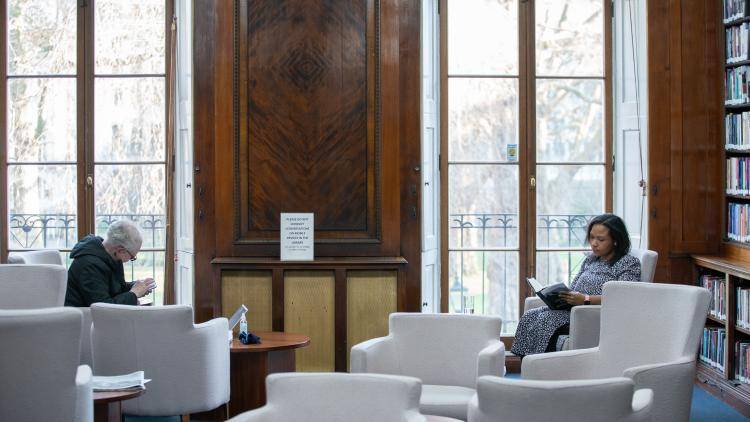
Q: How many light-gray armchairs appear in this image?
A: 9